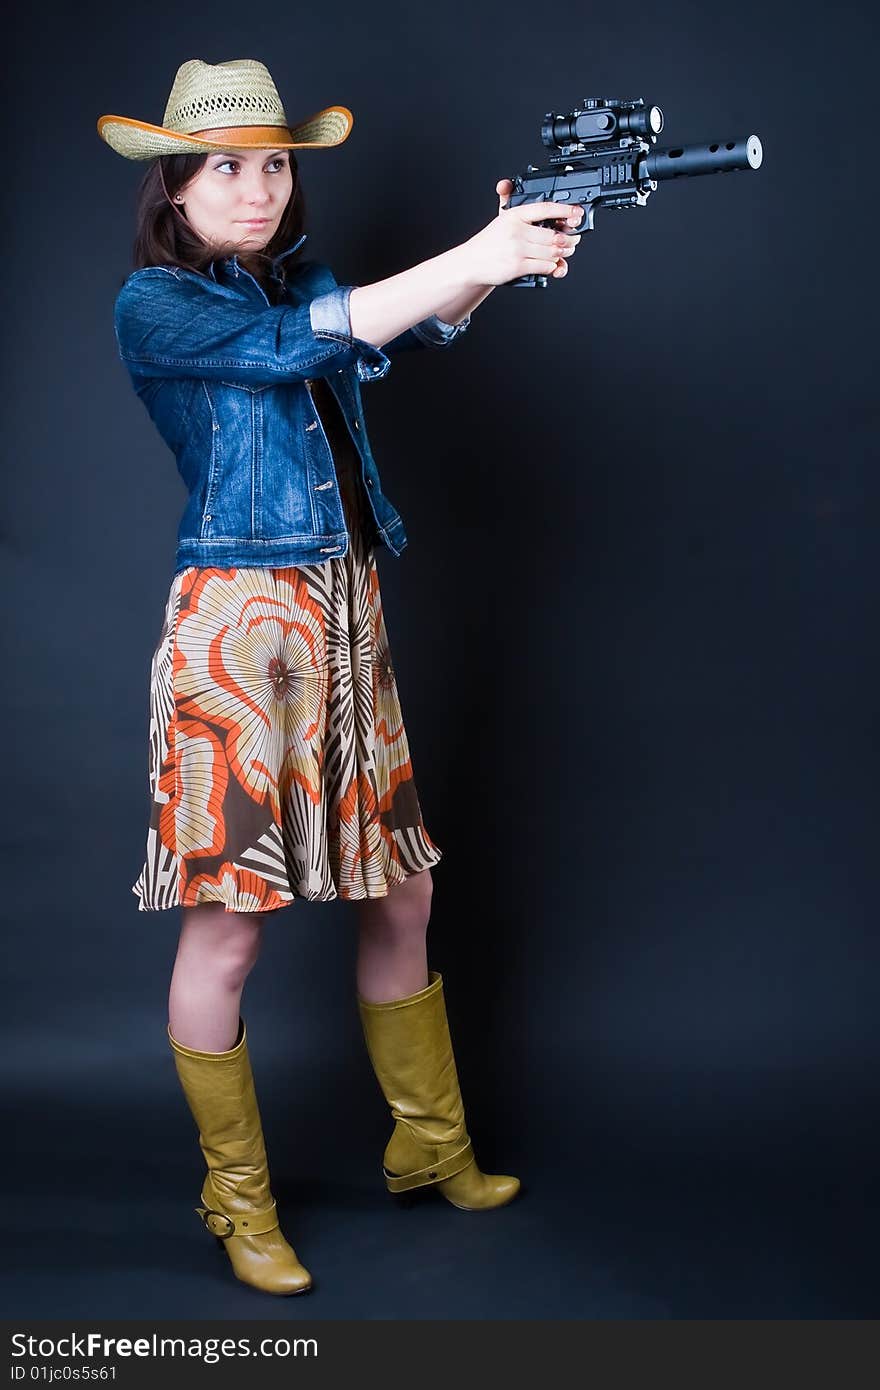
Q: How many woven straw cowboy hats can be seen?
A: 1